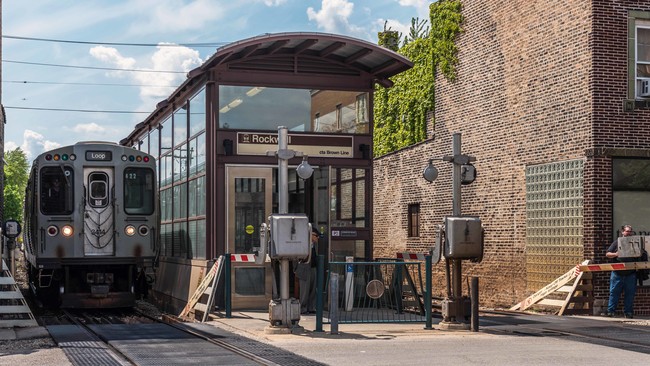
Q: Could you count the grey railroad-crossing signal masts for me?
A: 2